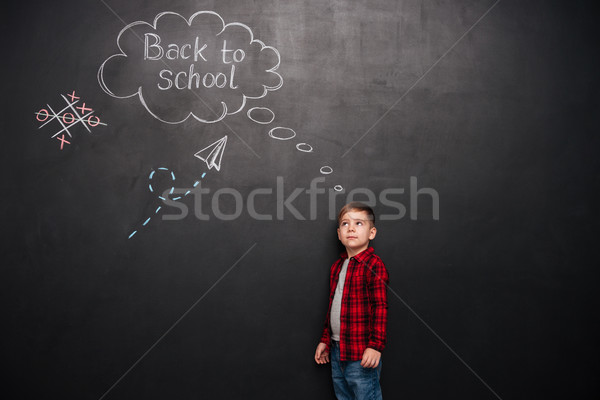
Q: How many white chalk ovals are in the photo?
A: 5